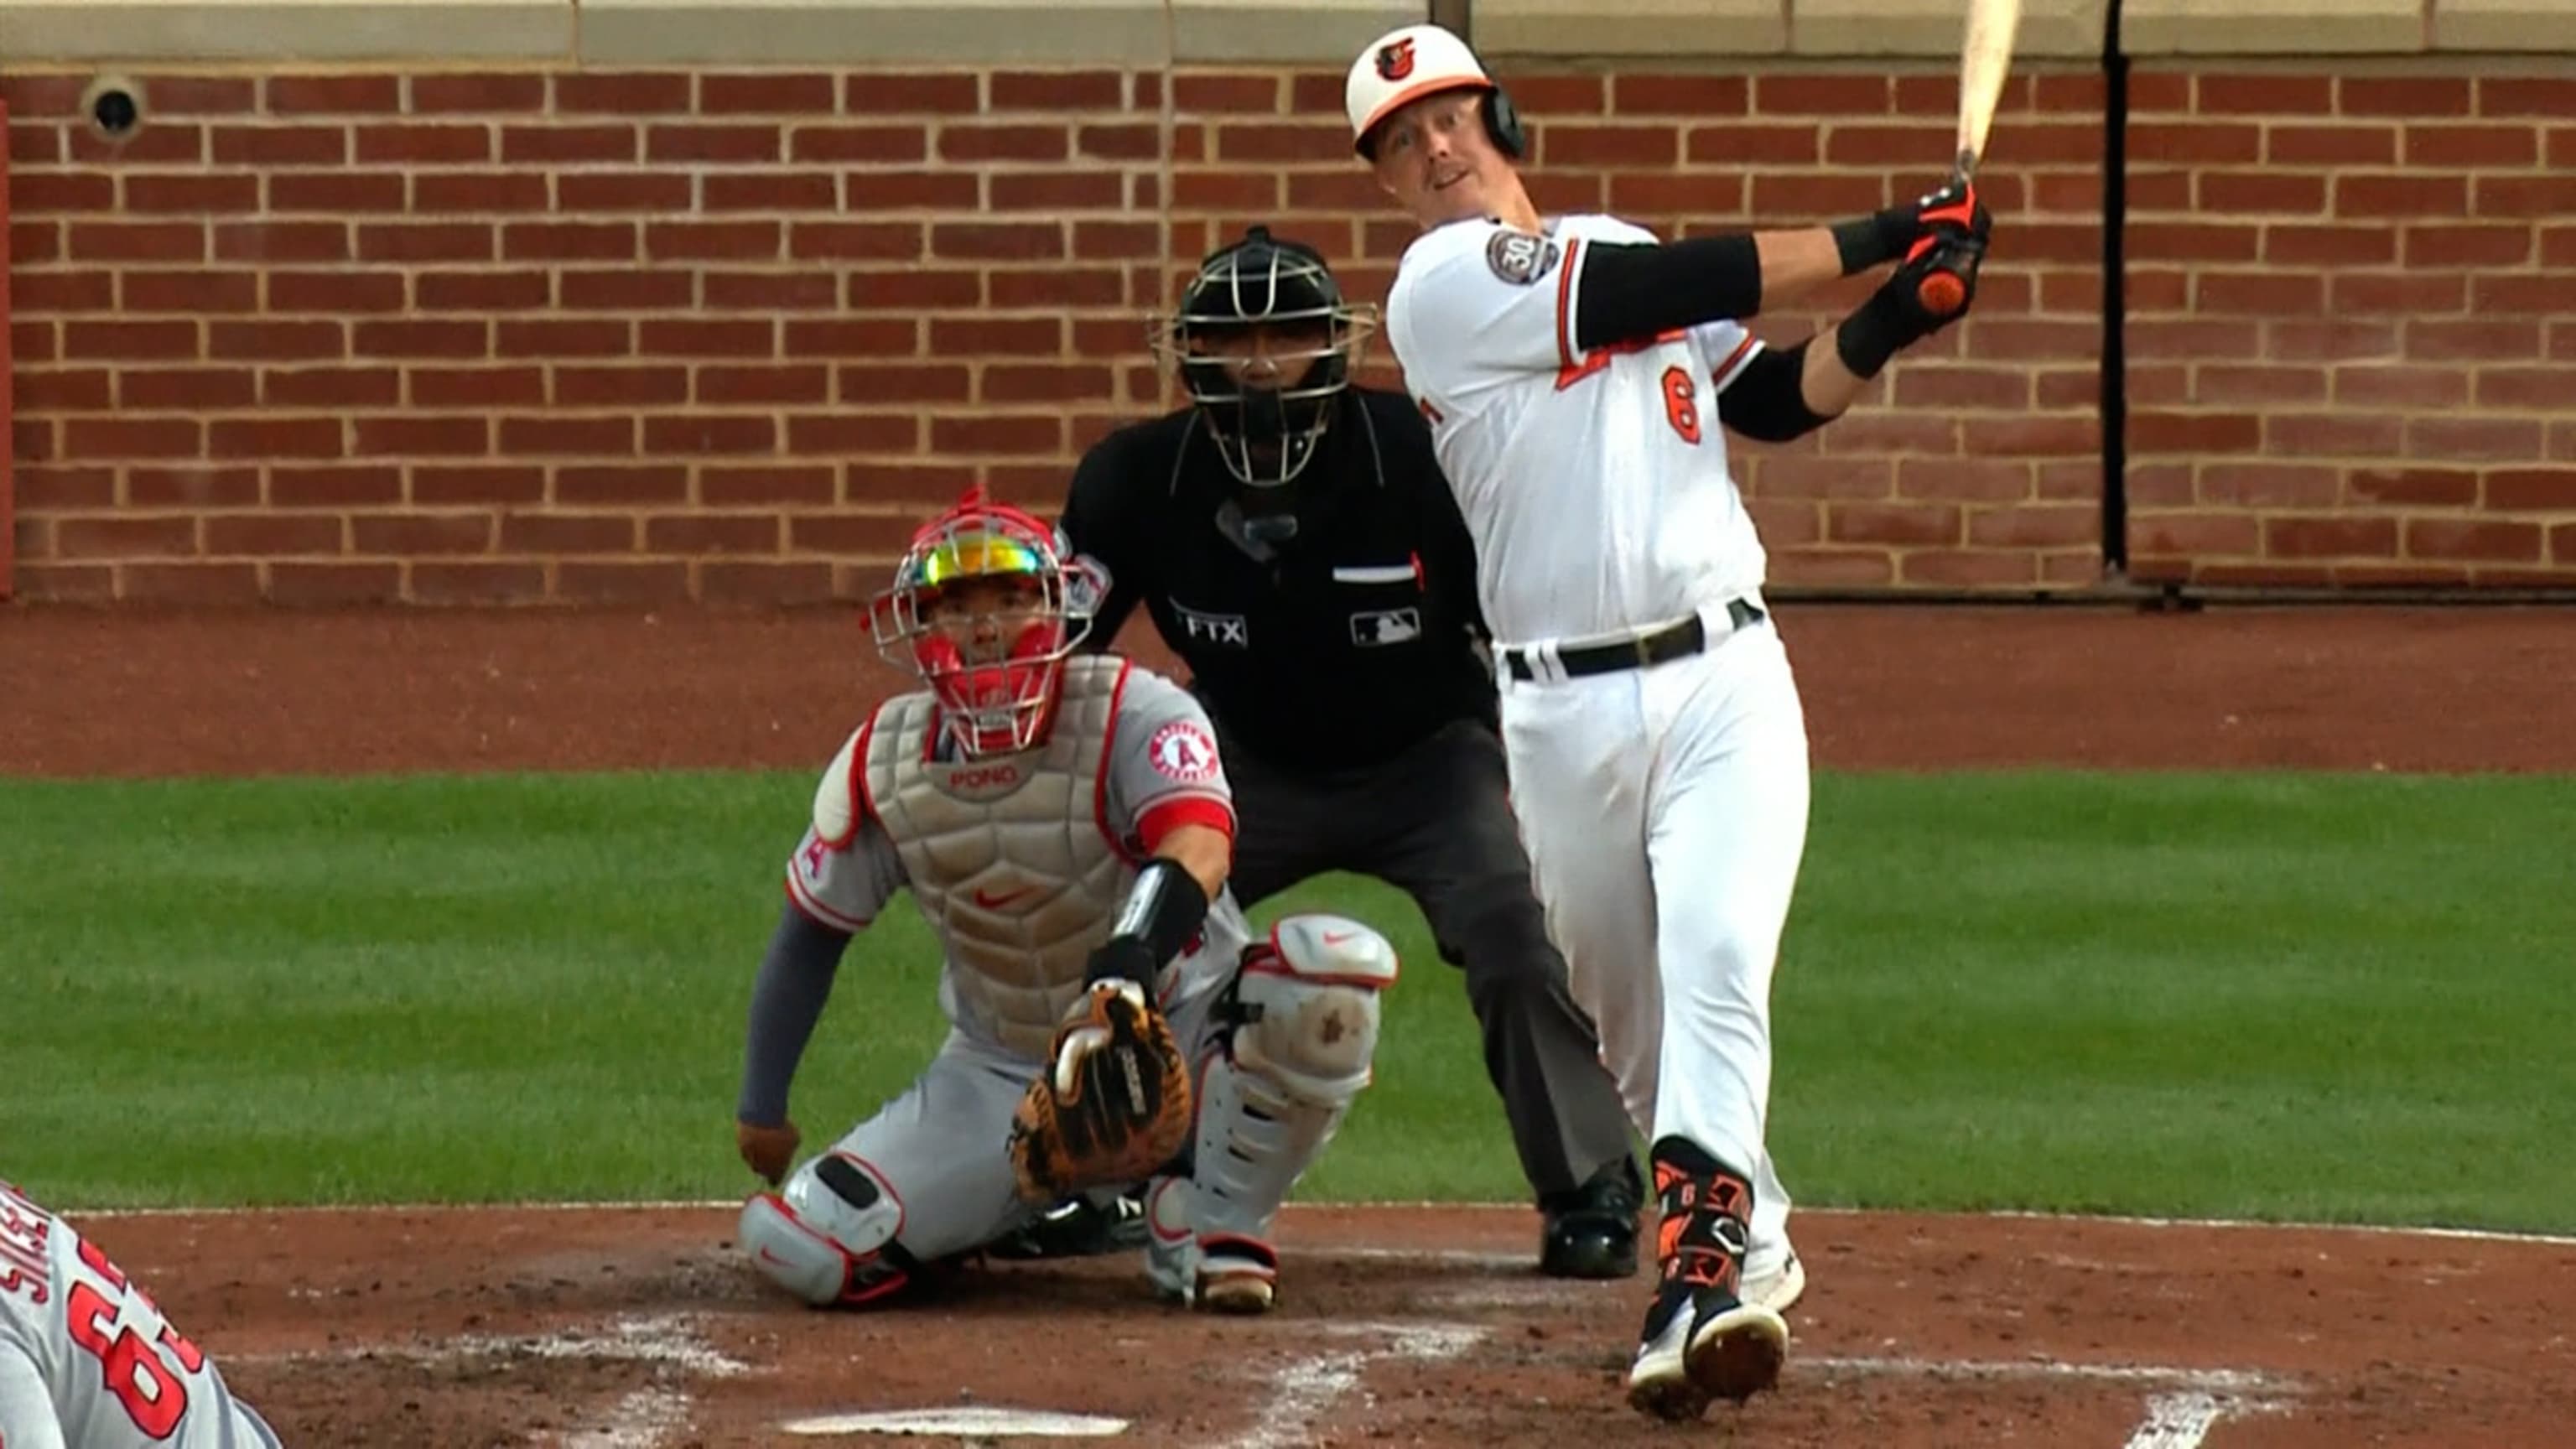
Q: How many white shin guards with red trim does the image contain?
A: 2